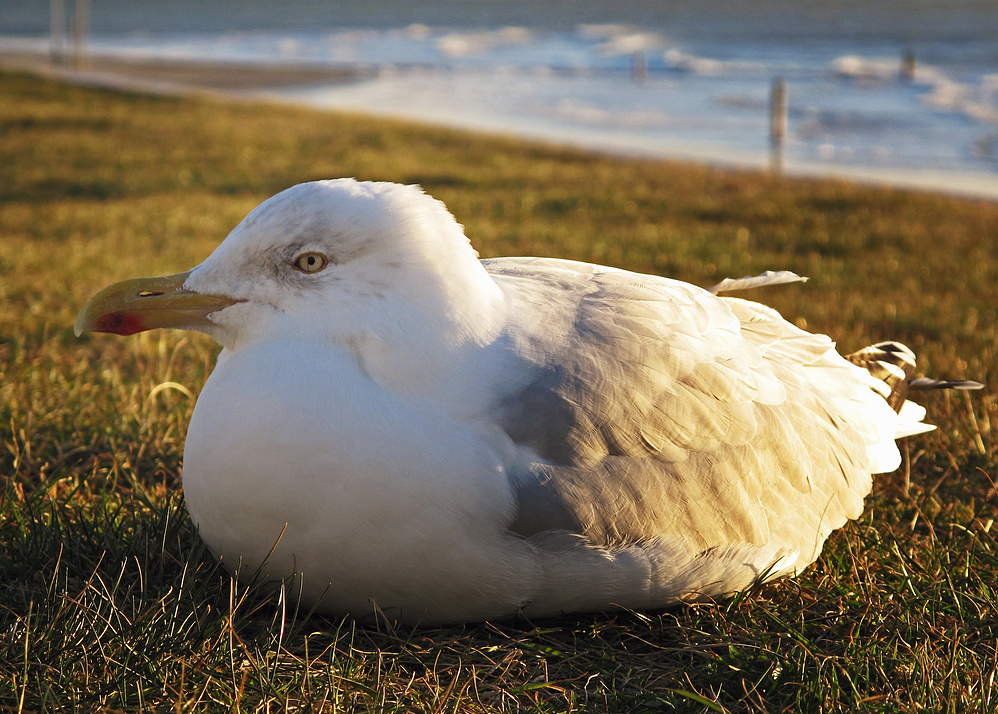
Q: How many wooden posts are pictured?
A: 5